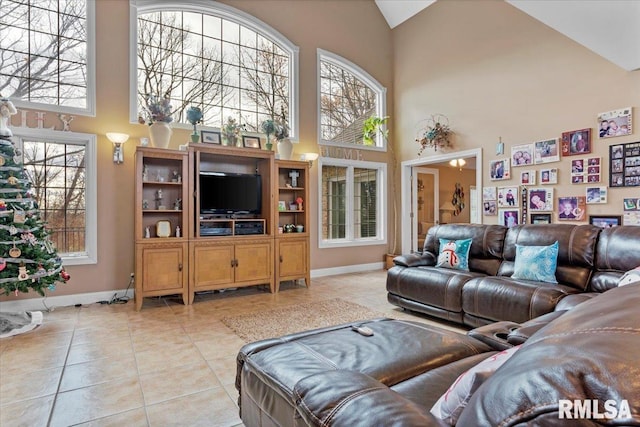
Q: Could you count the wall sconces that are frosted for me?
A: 2